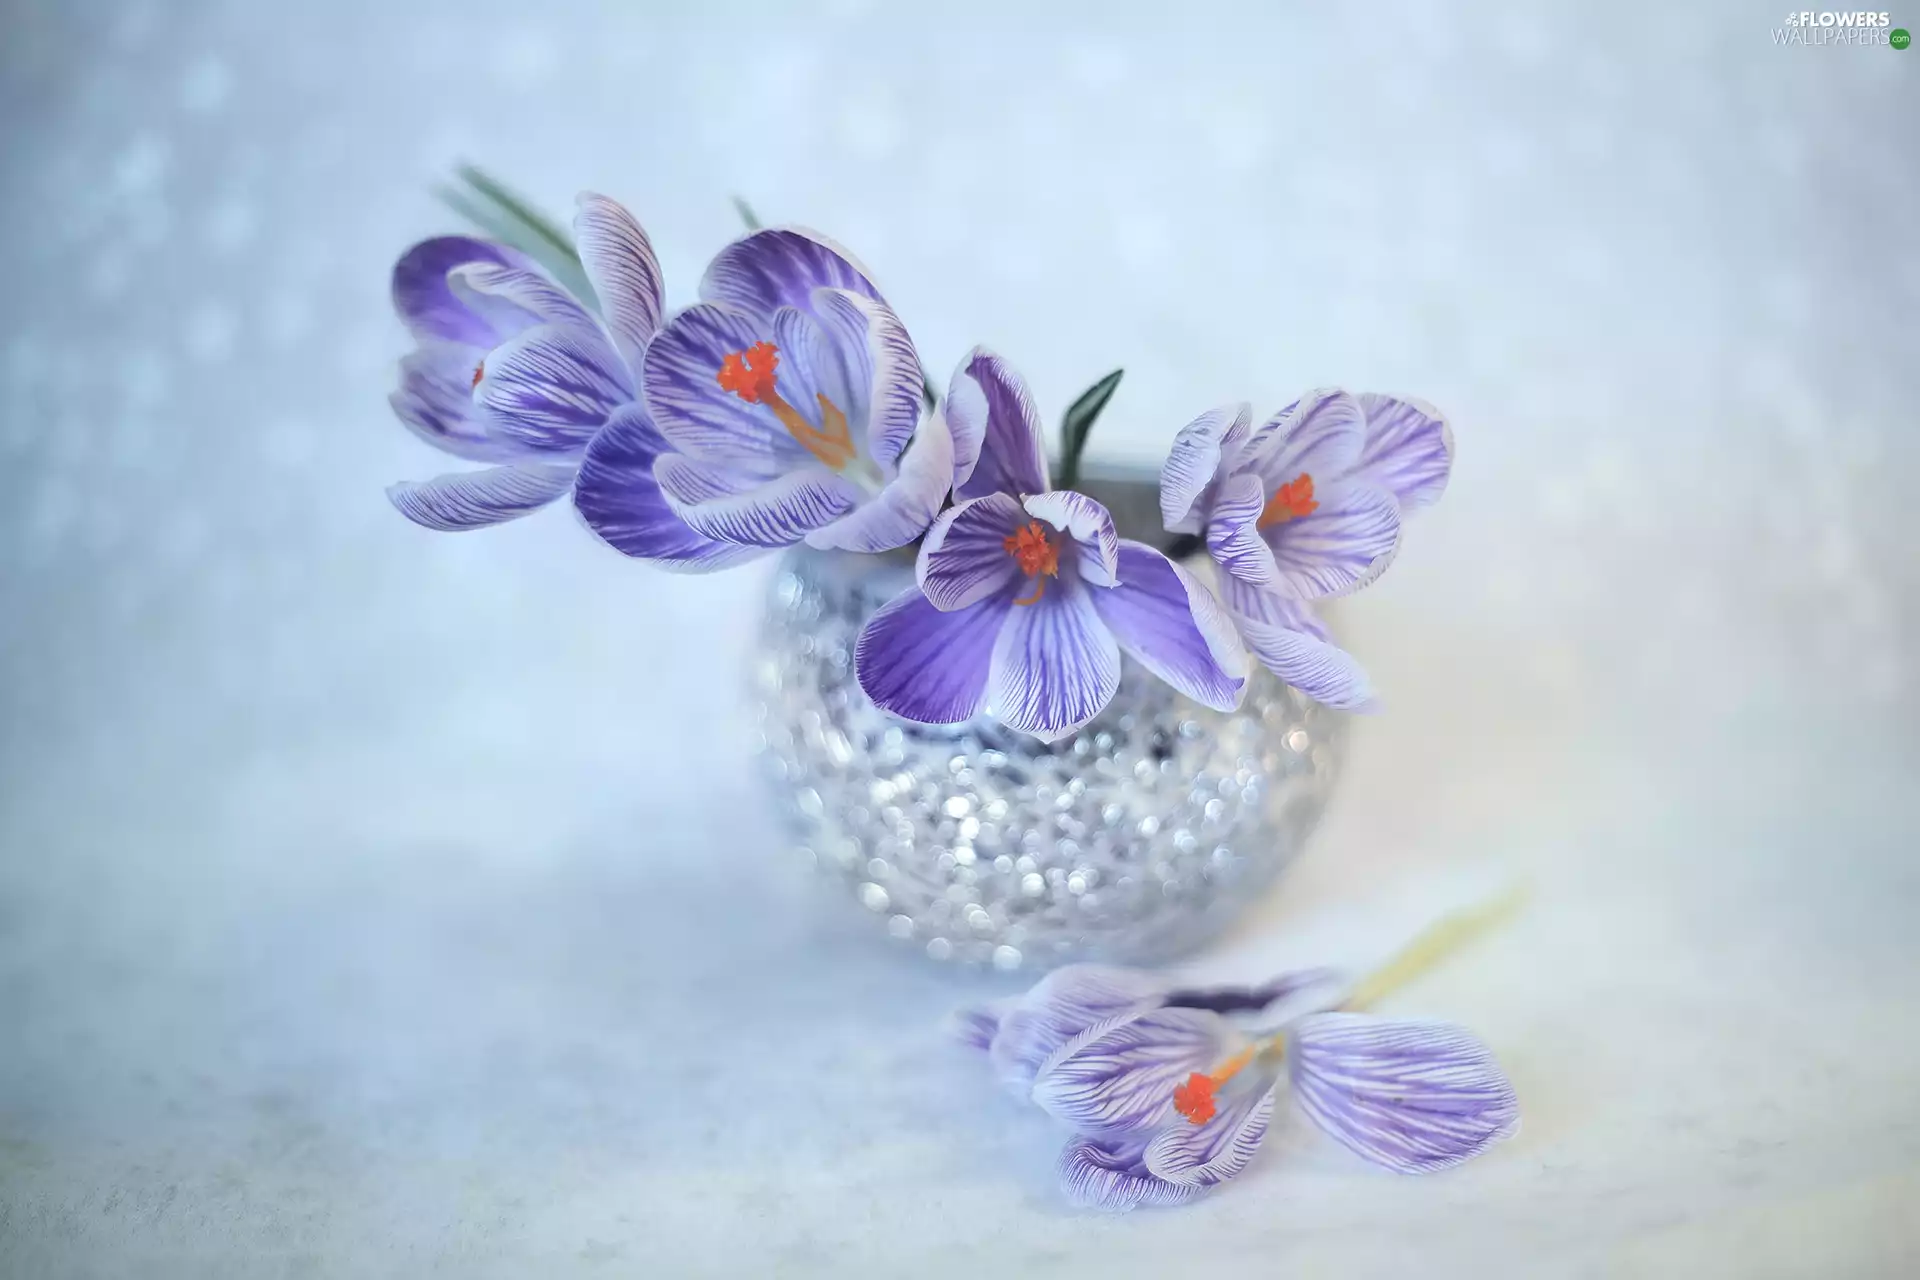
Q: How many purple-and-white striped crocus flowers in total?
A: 5